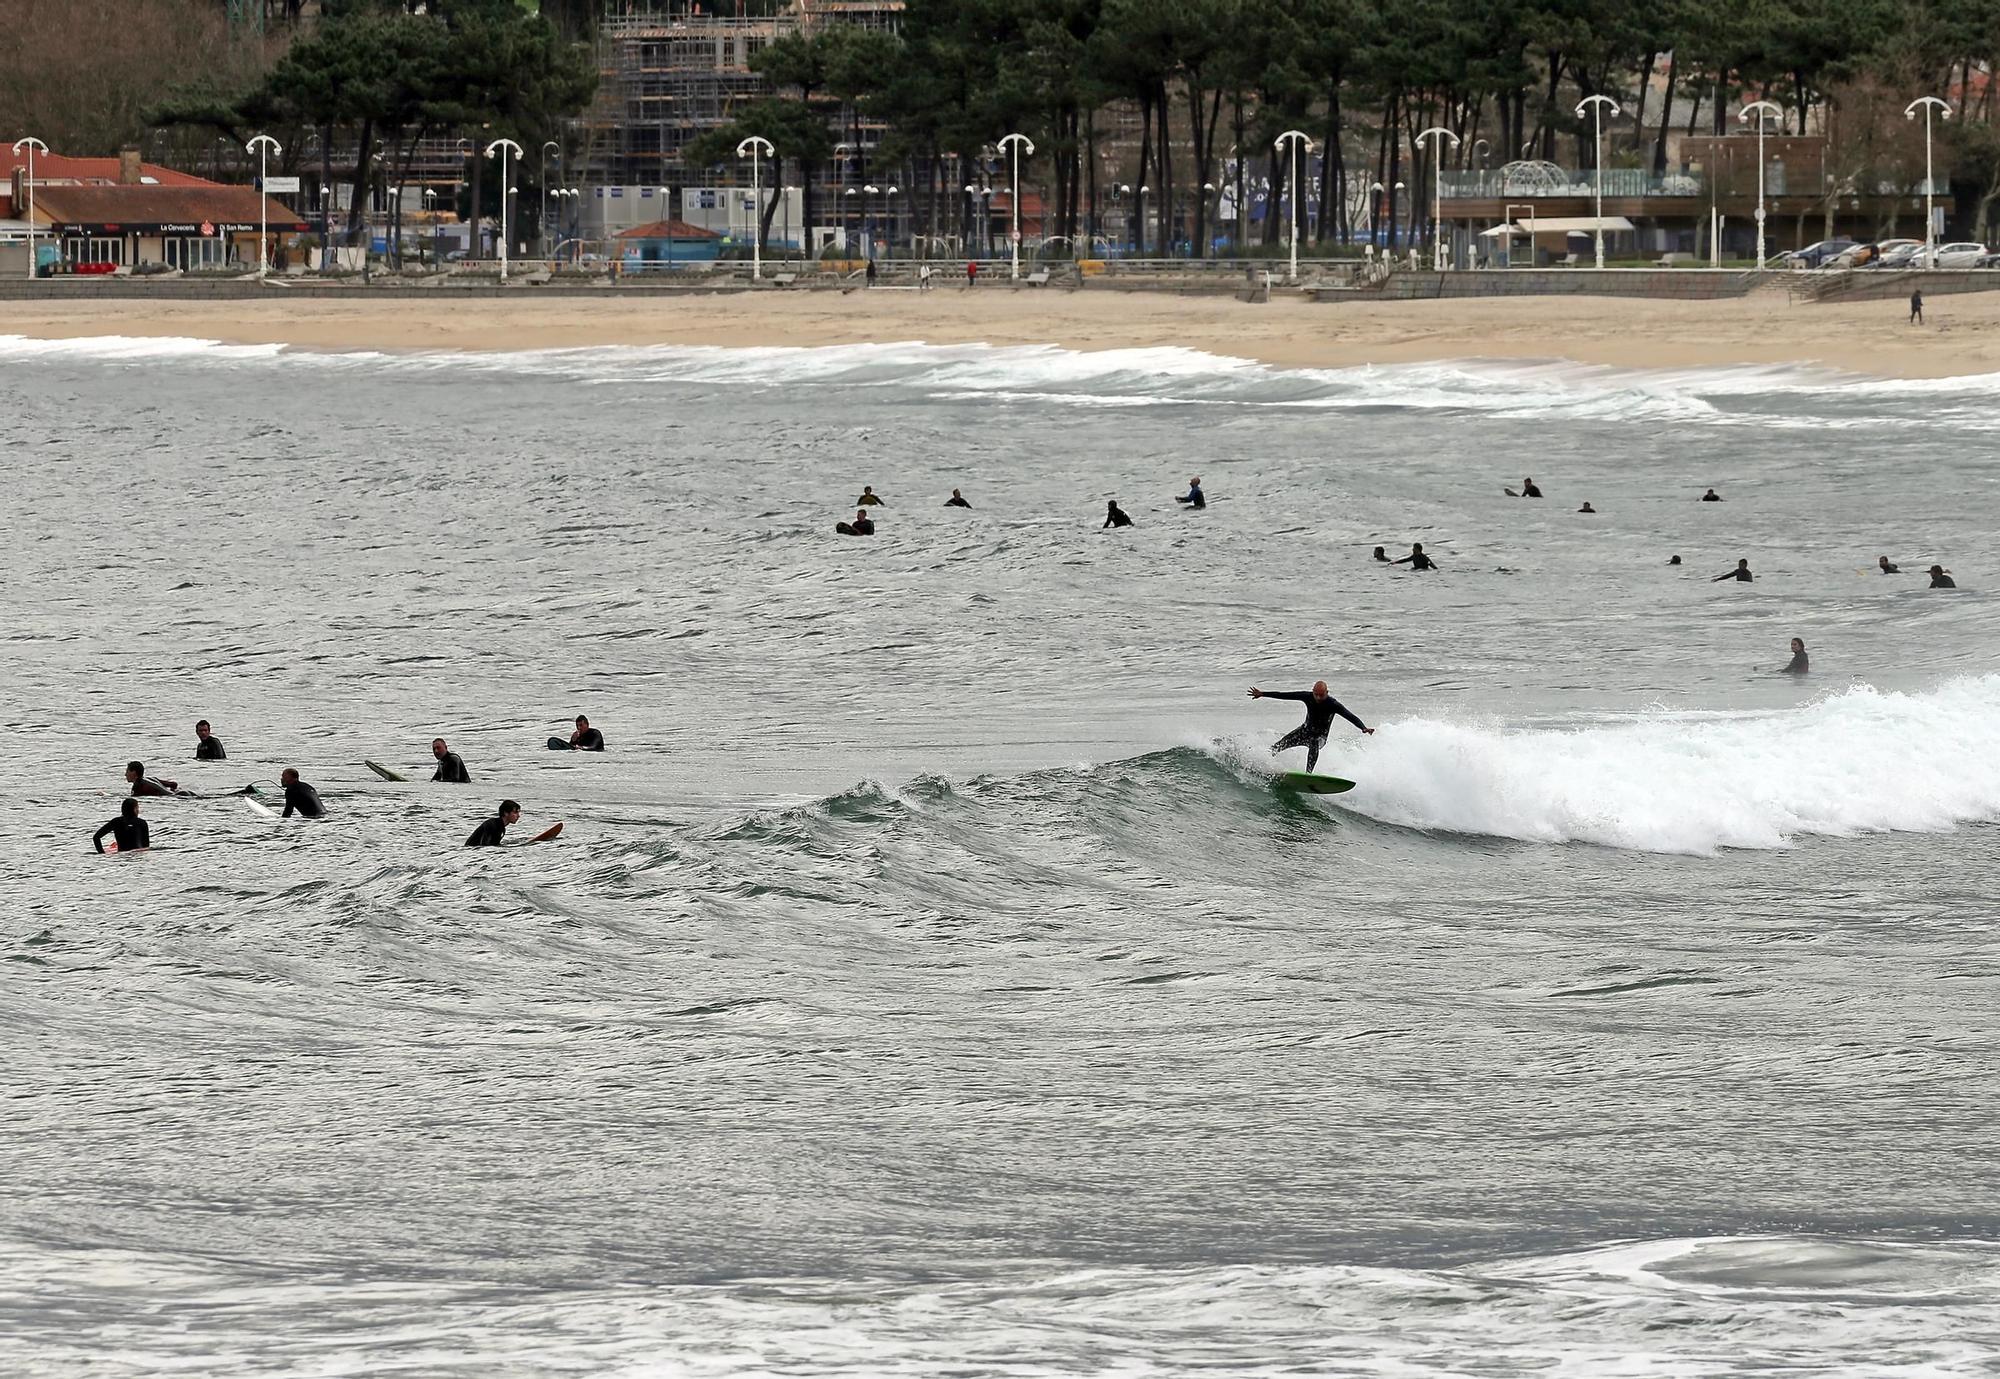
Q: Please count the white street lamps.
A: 10